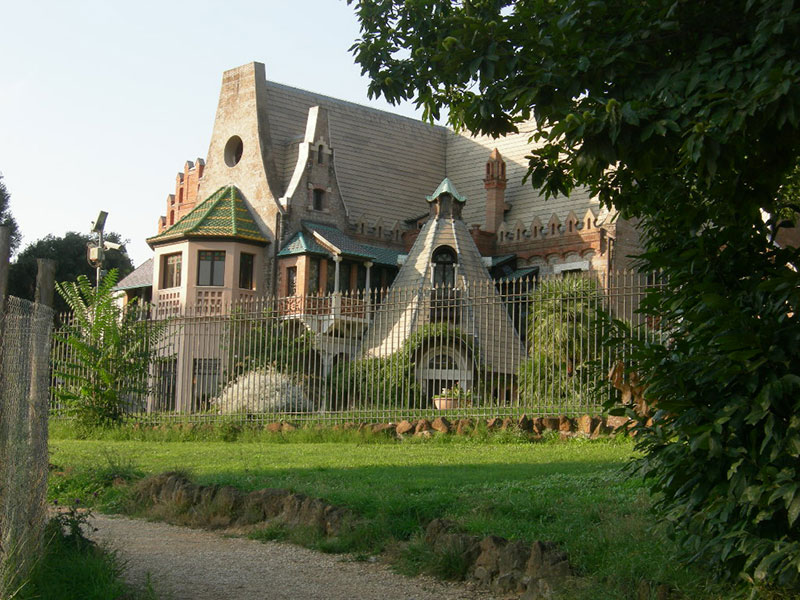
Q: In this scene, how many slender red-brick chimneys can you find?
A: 1